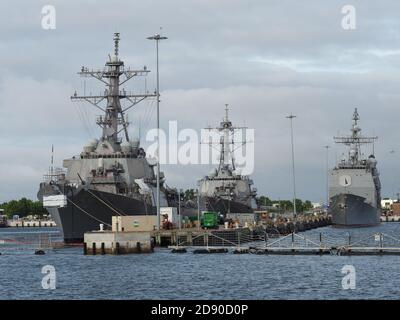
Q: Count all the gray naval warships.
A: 3